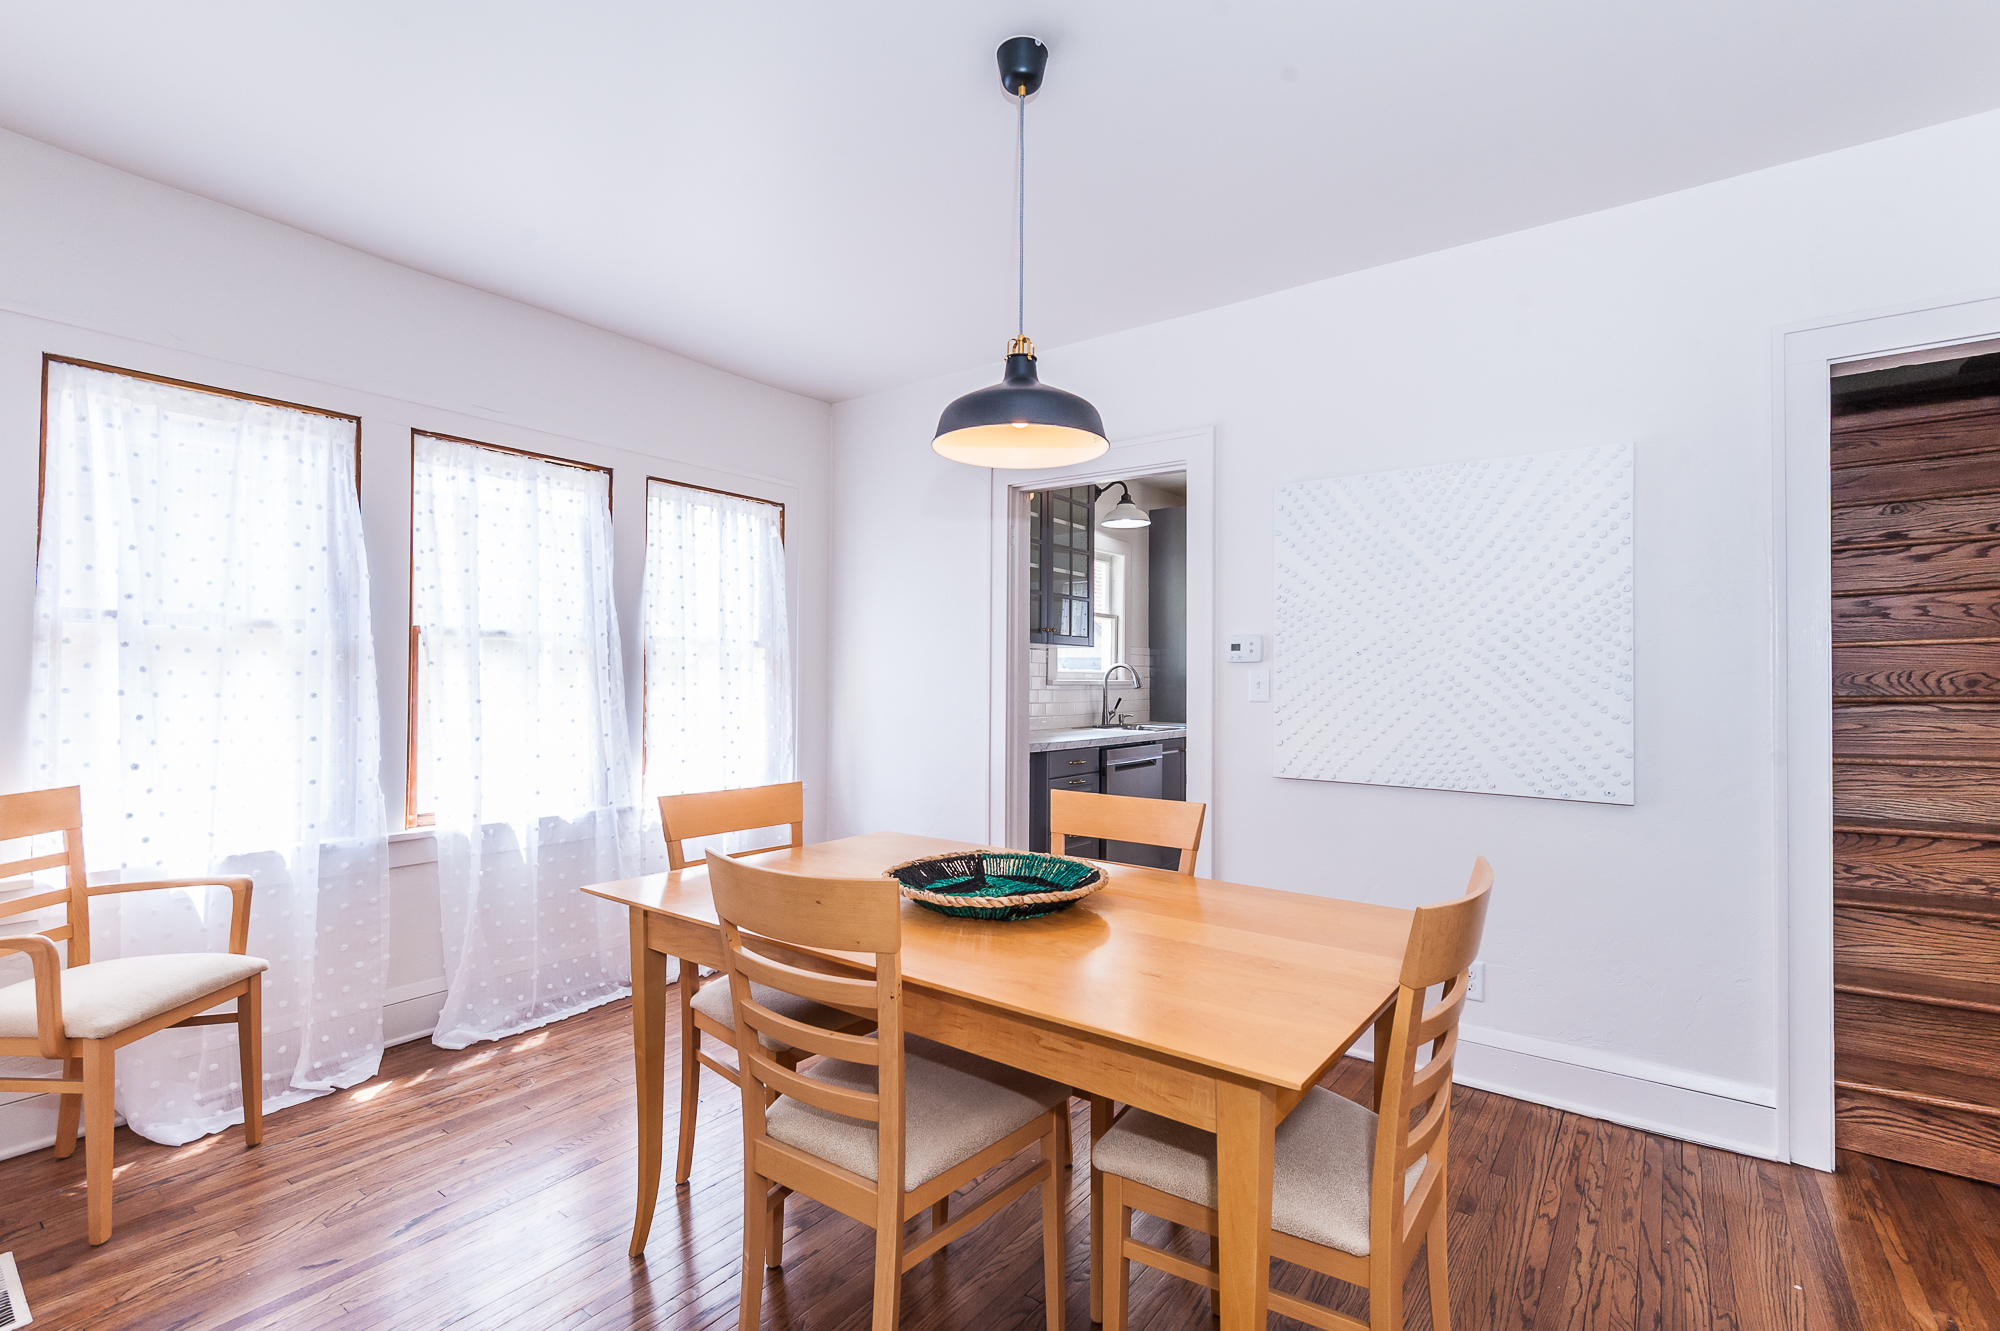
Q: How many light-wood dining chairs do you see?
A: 5